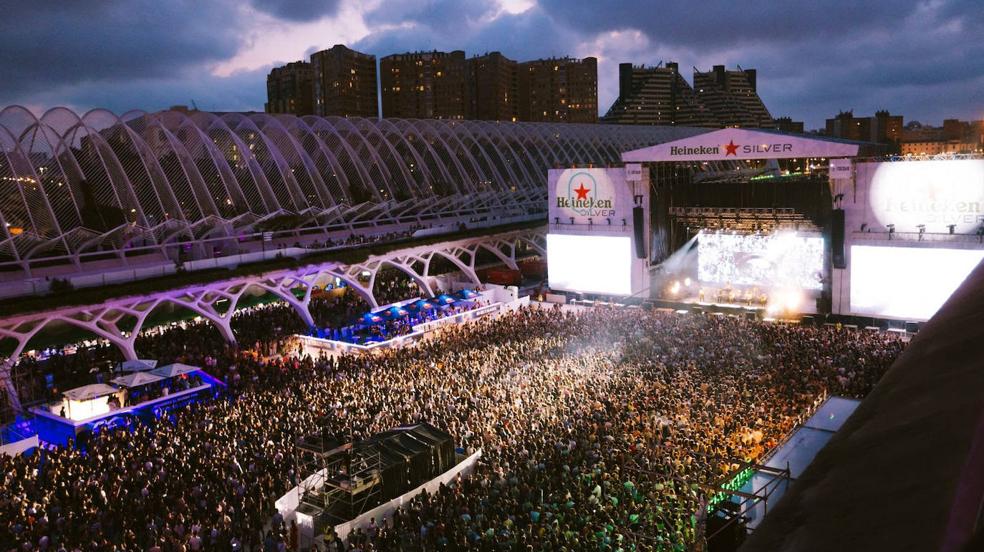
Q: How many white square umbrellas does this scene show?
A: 4